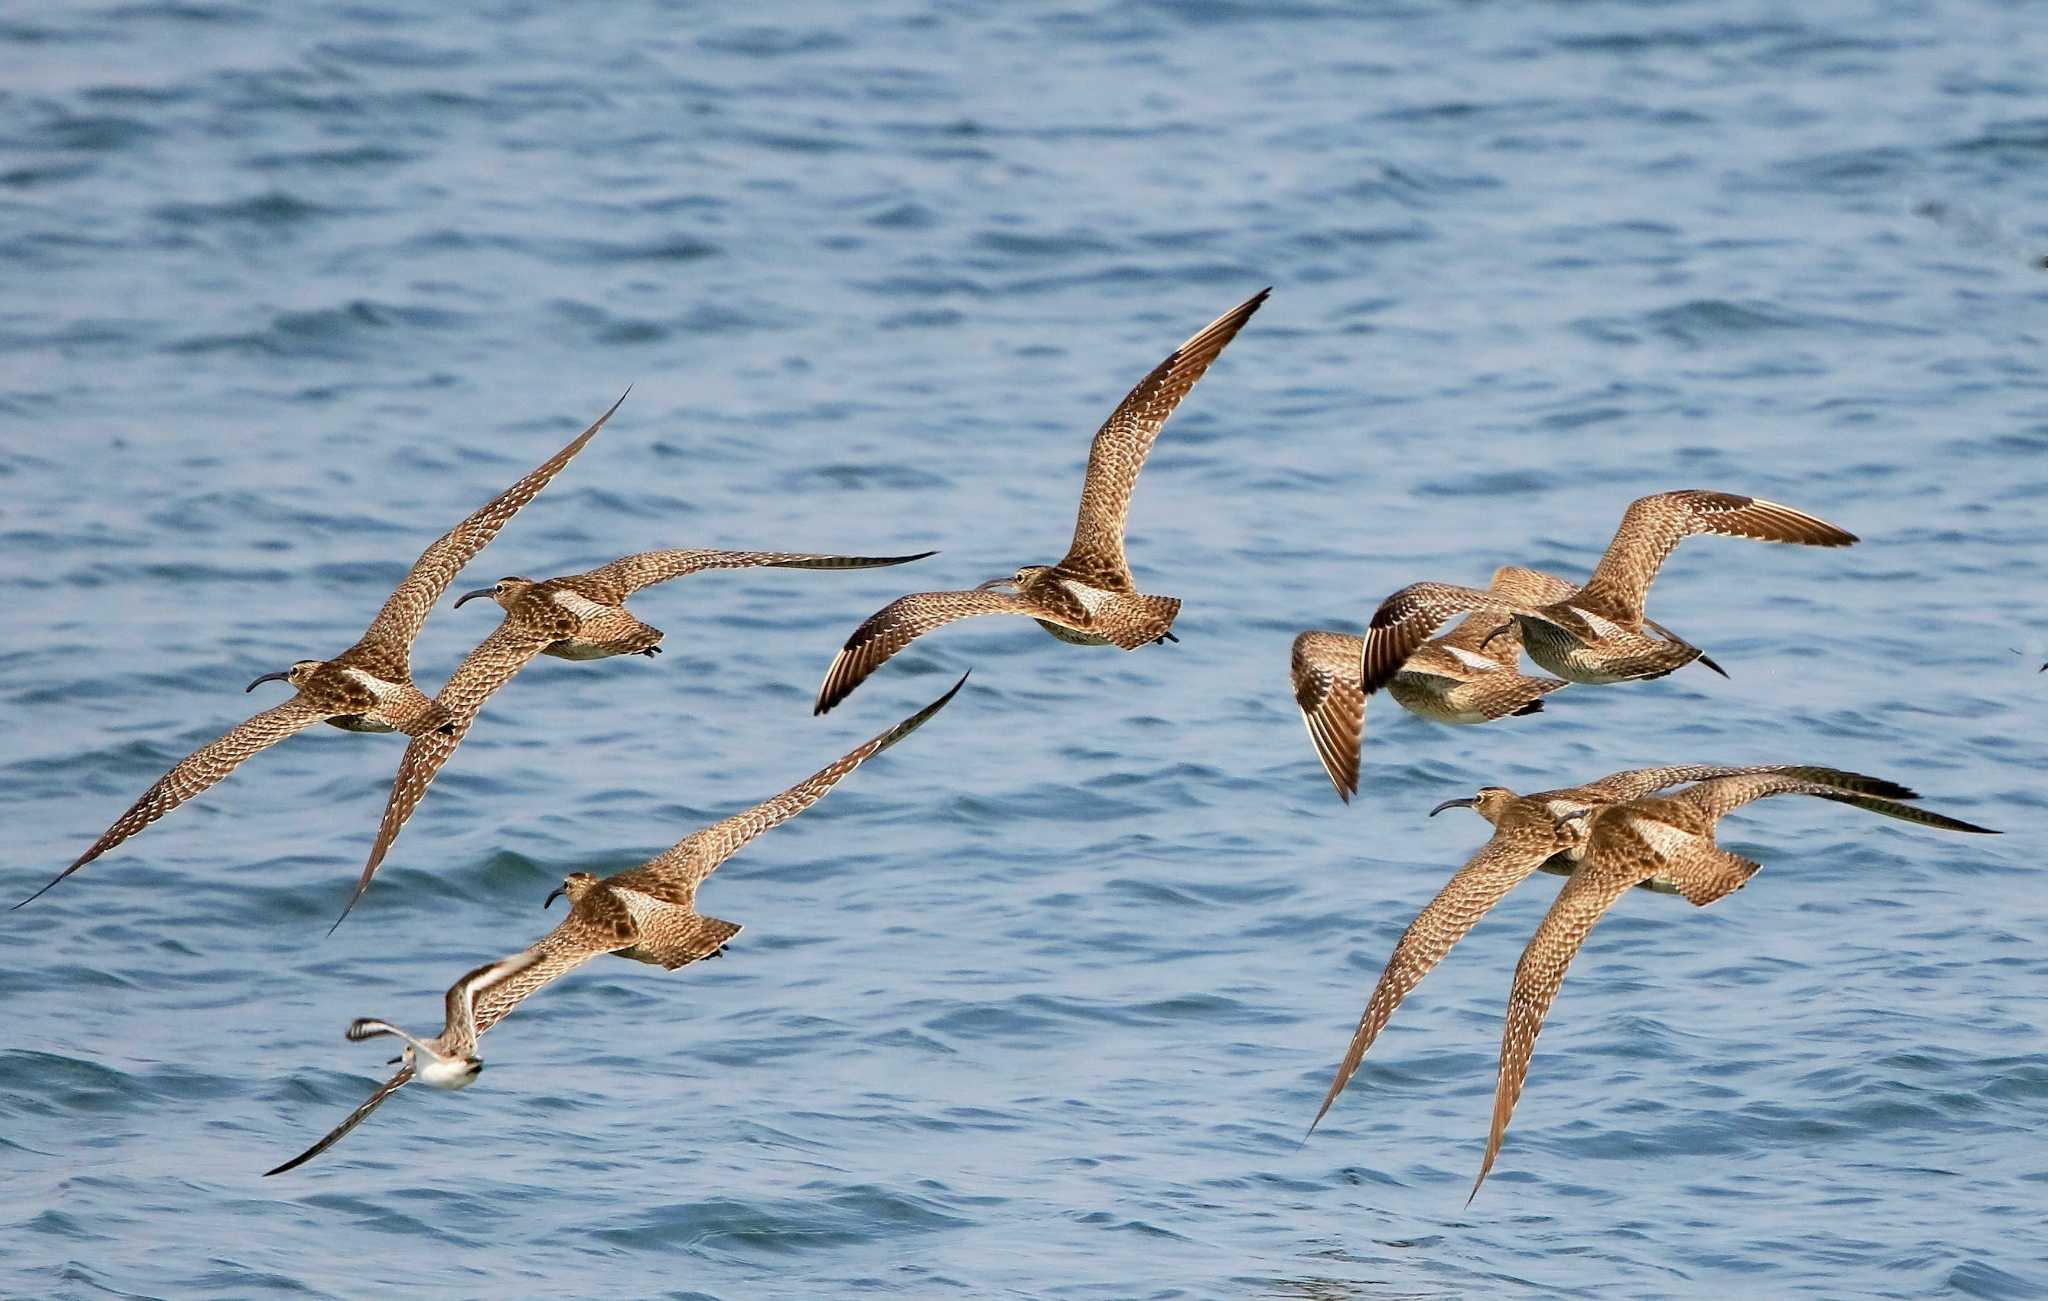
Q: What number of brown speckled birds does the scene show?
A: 8